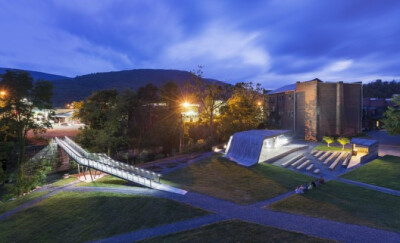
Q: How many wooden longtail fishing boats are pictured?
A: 0